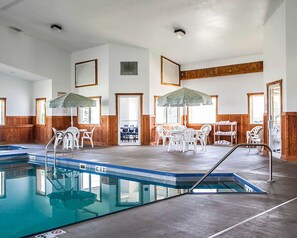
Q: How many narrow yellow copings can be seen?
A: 0